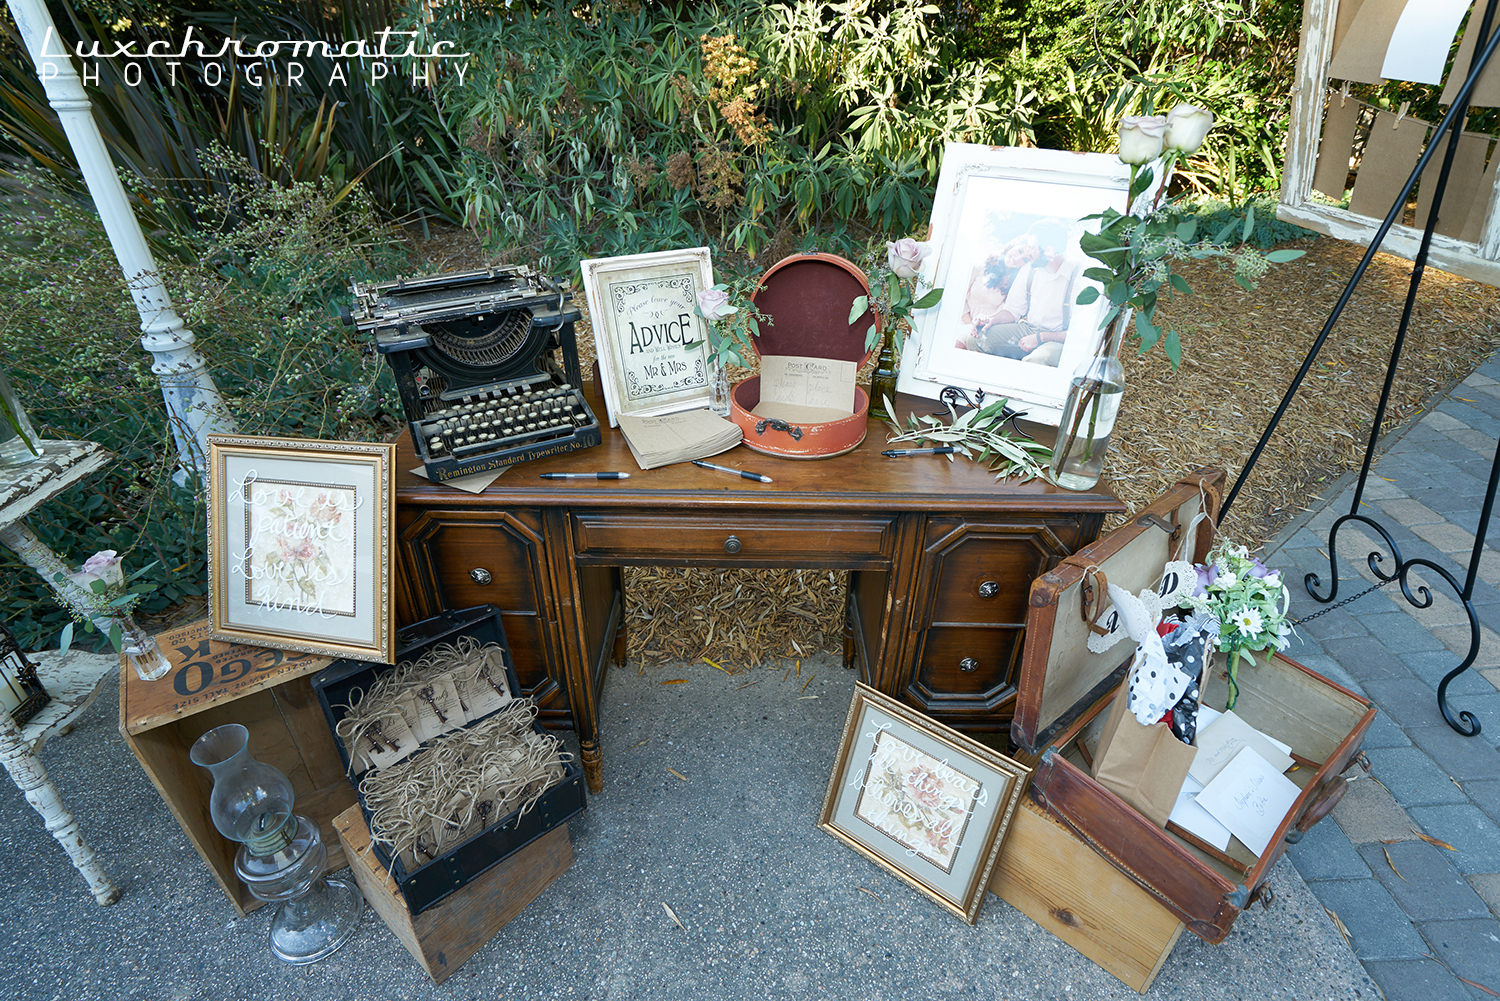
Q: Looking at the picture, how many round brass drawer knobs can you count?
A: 4